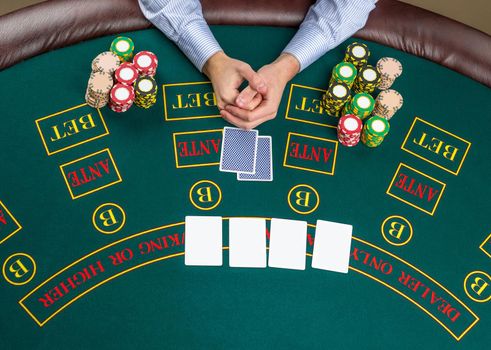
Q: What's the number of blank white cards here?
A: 4